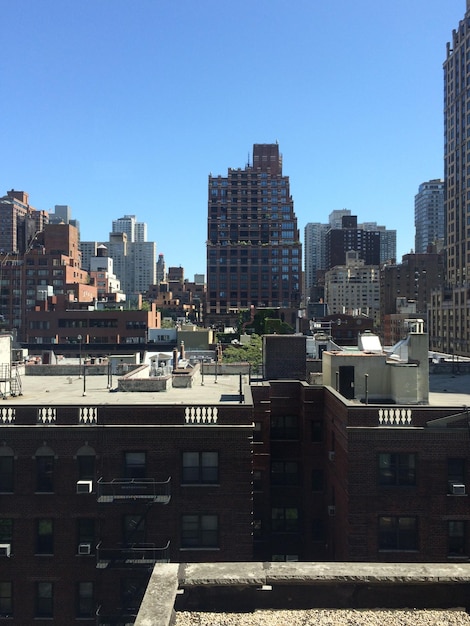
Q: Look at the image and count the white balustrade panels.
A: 5